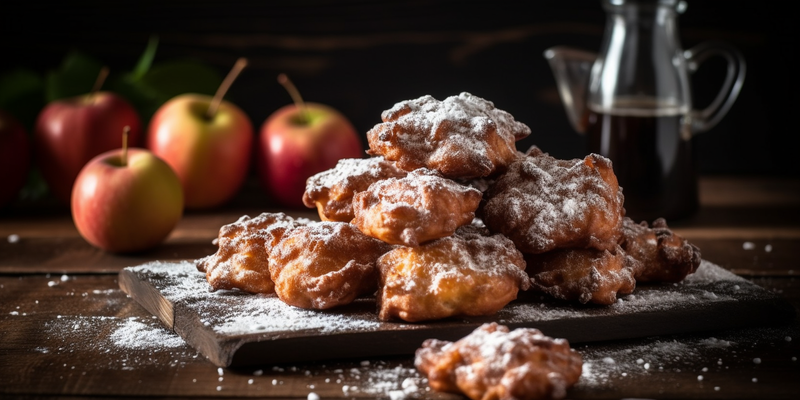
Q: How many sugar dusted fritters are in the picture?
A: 10